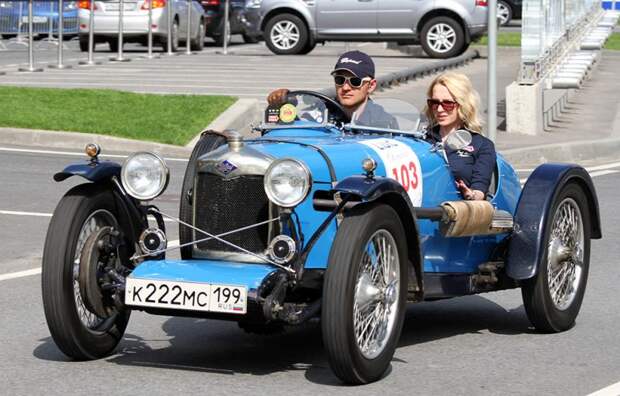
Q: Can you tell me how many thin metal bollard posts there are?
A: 8